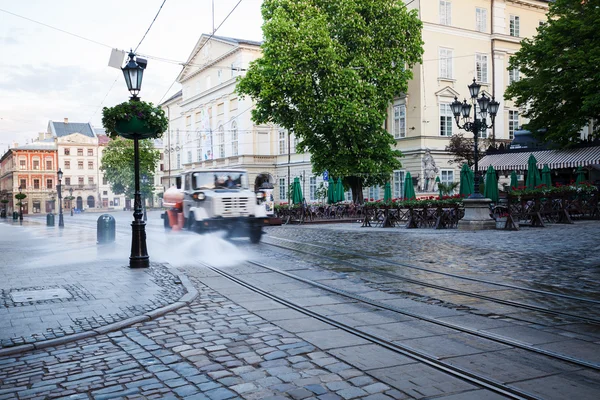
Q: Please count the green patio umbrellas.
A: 12